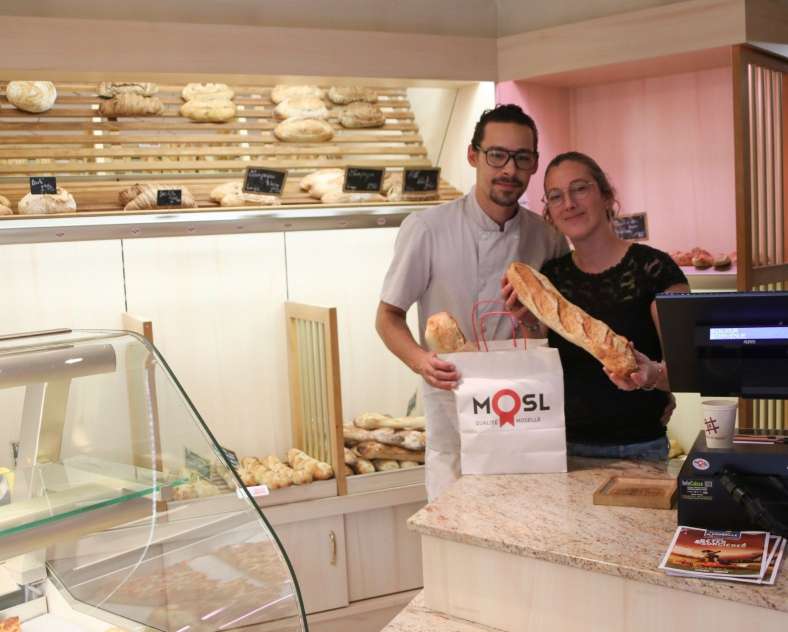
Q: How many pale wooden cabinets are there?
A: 2